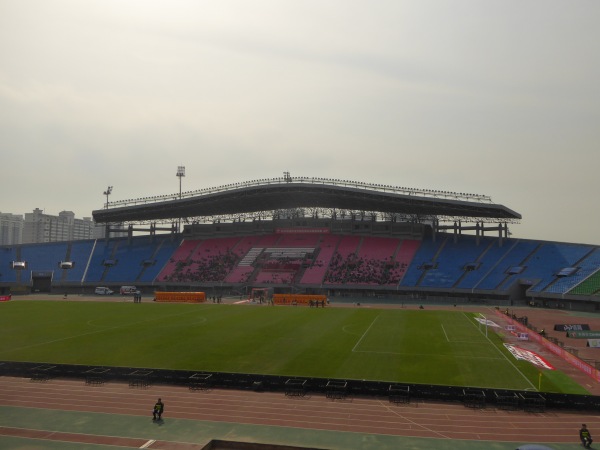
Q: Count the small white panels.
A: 2